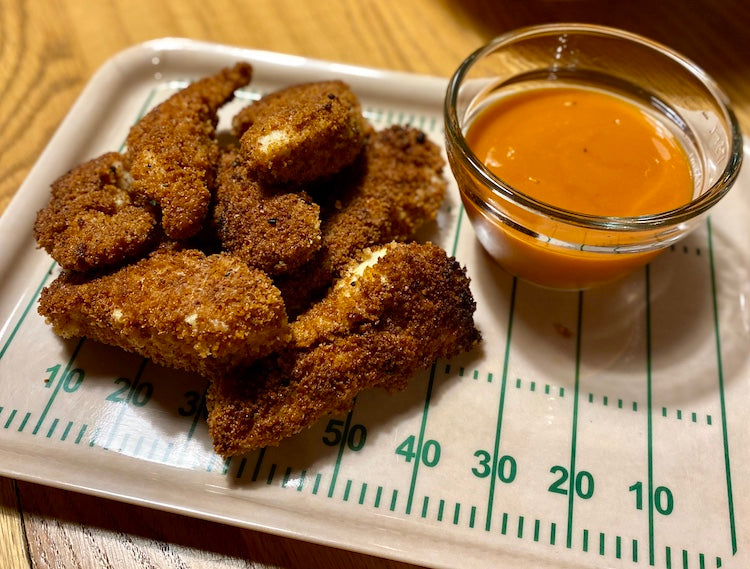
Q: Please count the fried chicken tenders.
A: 7